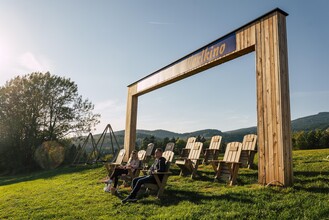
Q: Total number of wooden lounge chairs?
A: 10